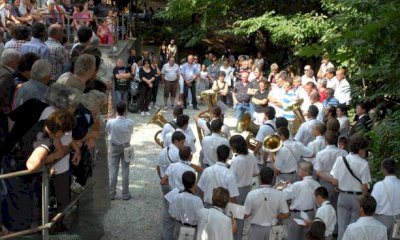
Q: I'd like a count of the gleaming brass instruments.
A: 5